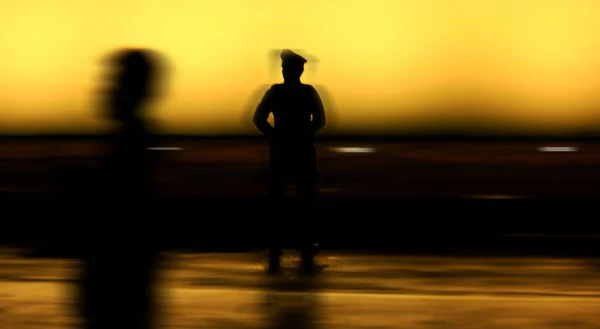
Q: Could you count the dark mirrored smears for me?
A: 1